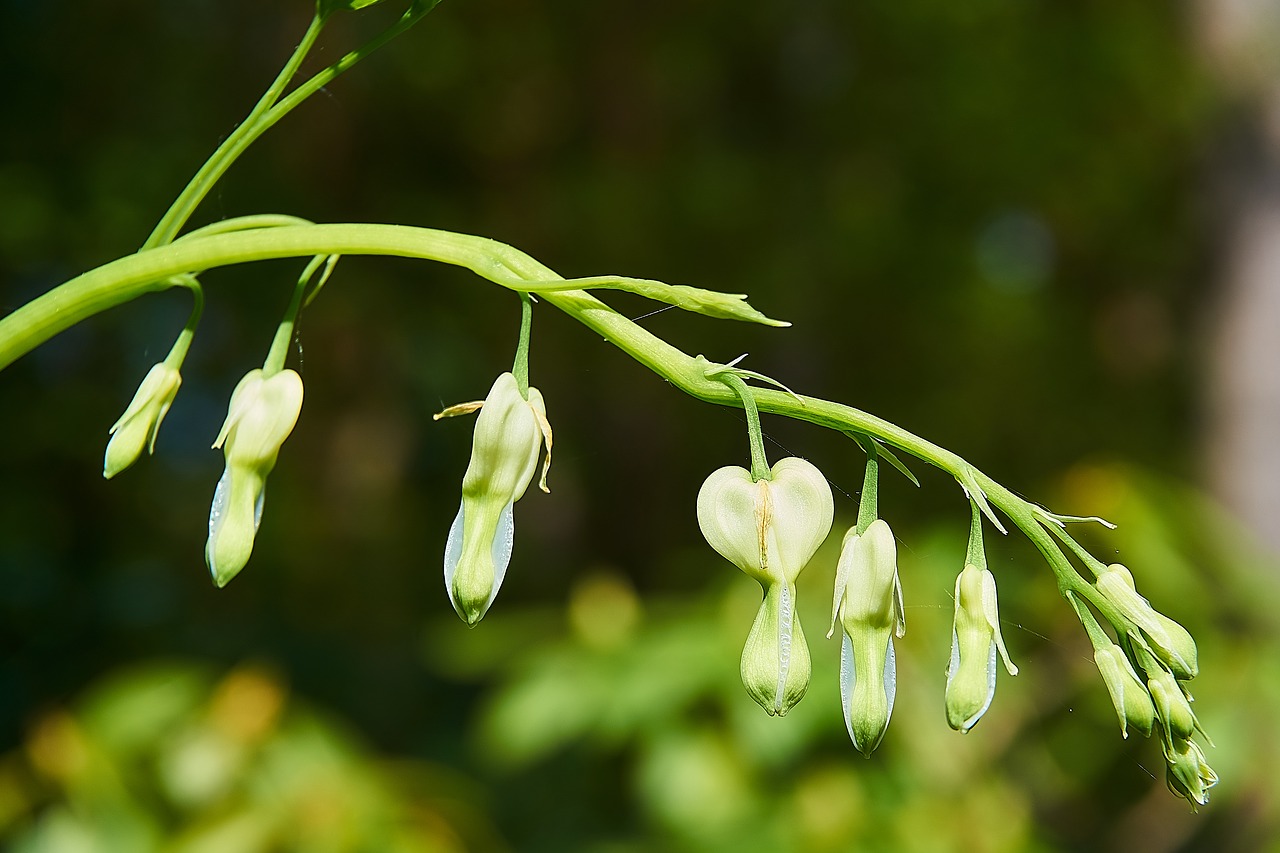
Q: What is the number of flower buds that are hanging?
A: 10